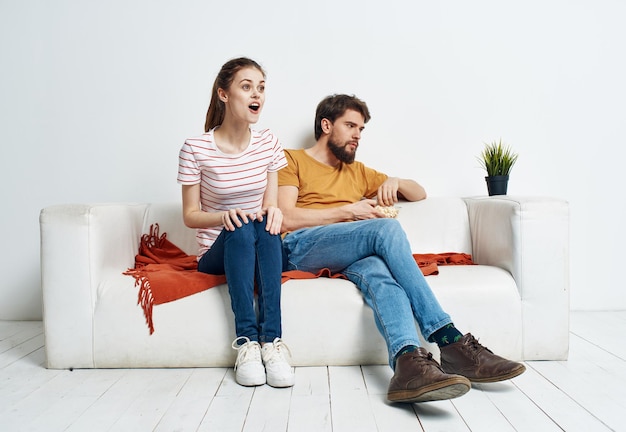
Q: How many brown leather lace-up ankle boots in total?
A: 2